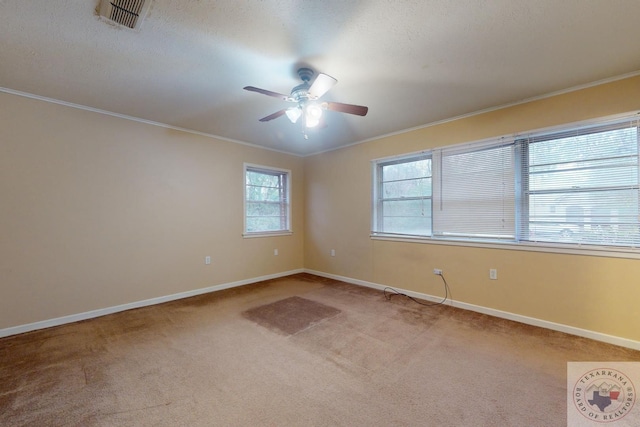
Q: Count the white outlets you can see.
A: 5